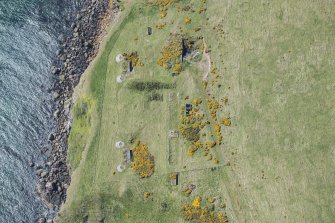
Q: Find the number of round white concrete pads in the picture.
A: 4